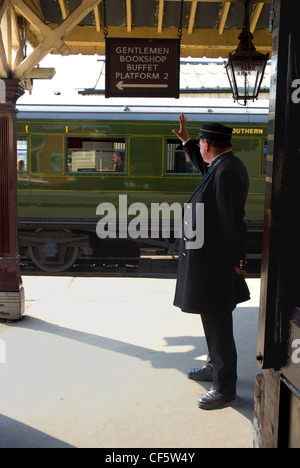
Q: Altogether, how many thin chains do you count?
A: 2